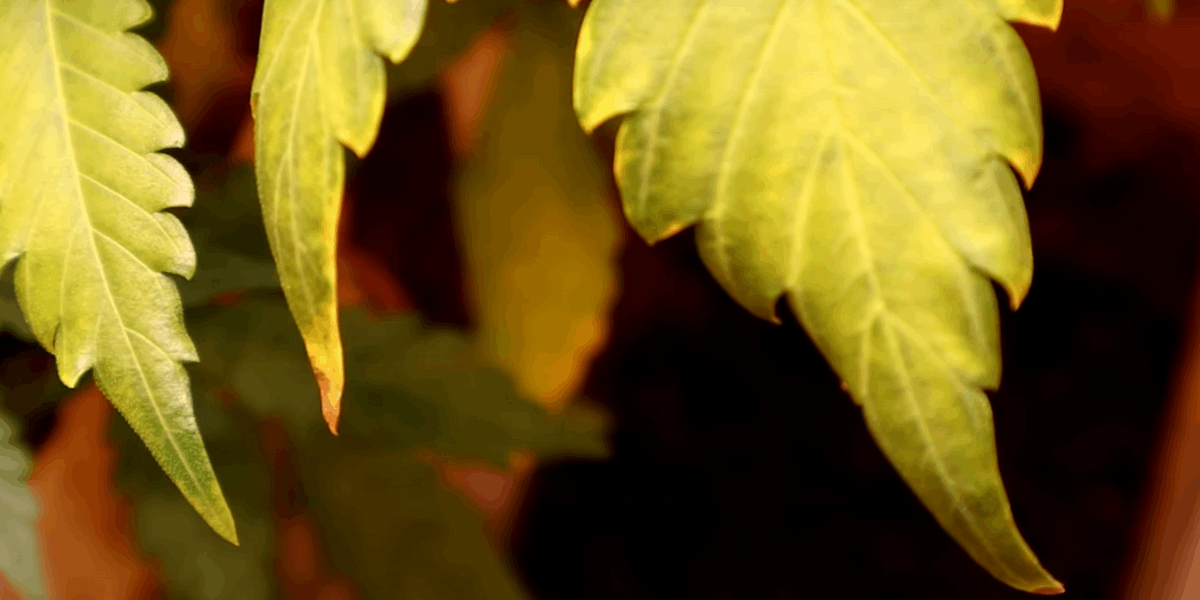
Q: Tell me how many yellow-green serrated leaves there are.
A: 3